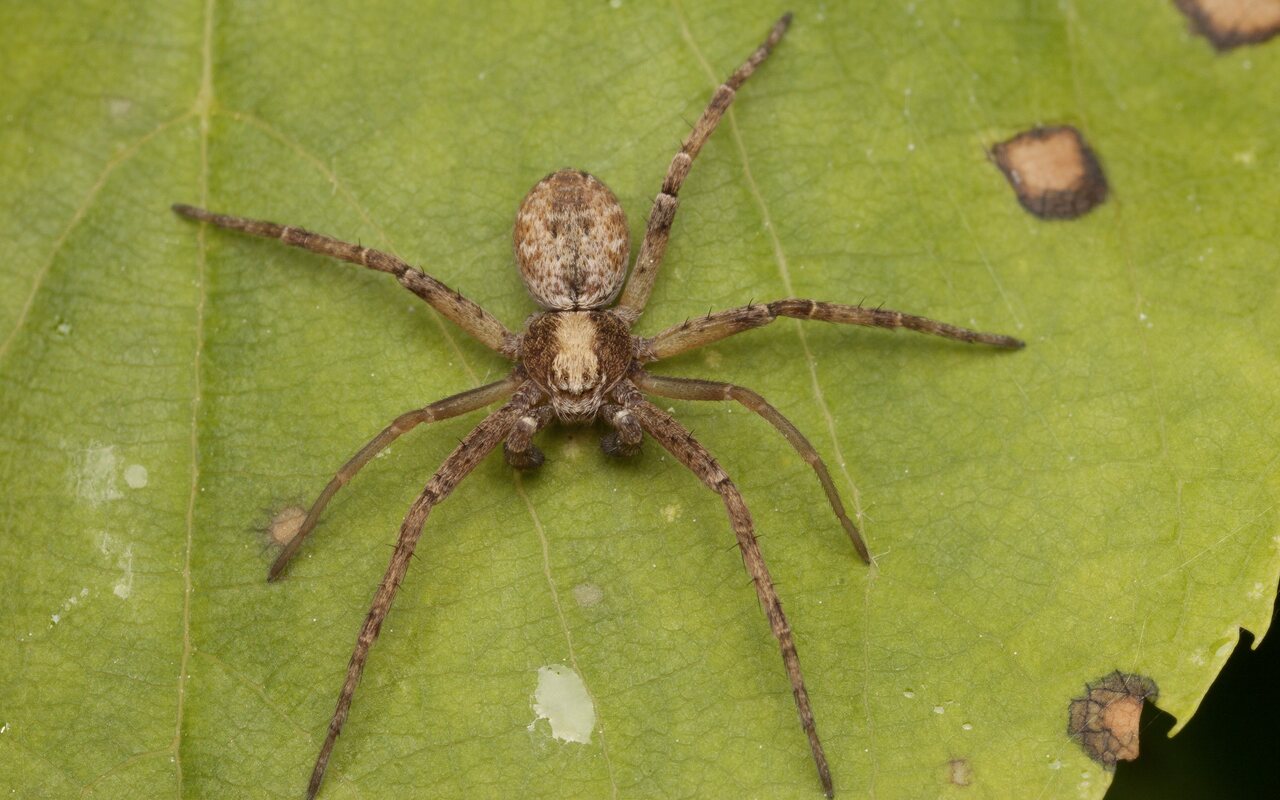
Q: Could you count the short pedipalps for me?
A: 2